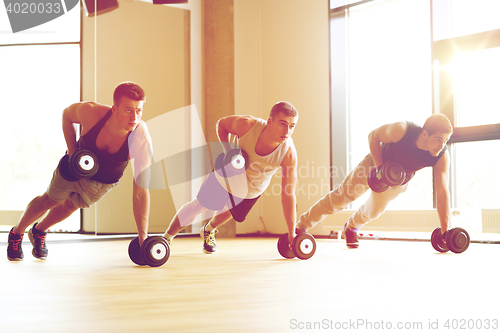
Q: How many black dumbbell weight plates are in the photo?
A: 12